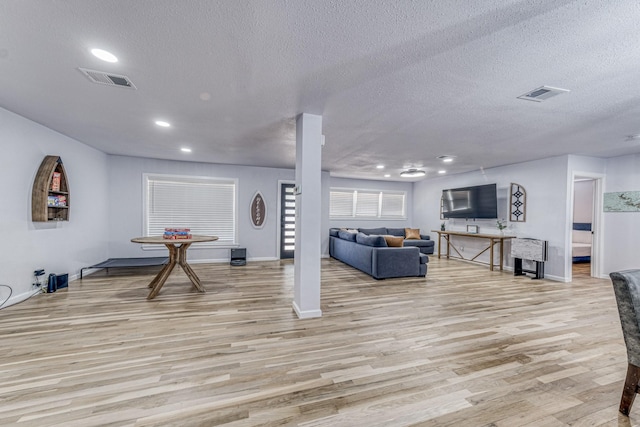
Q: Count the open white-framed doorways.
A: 1